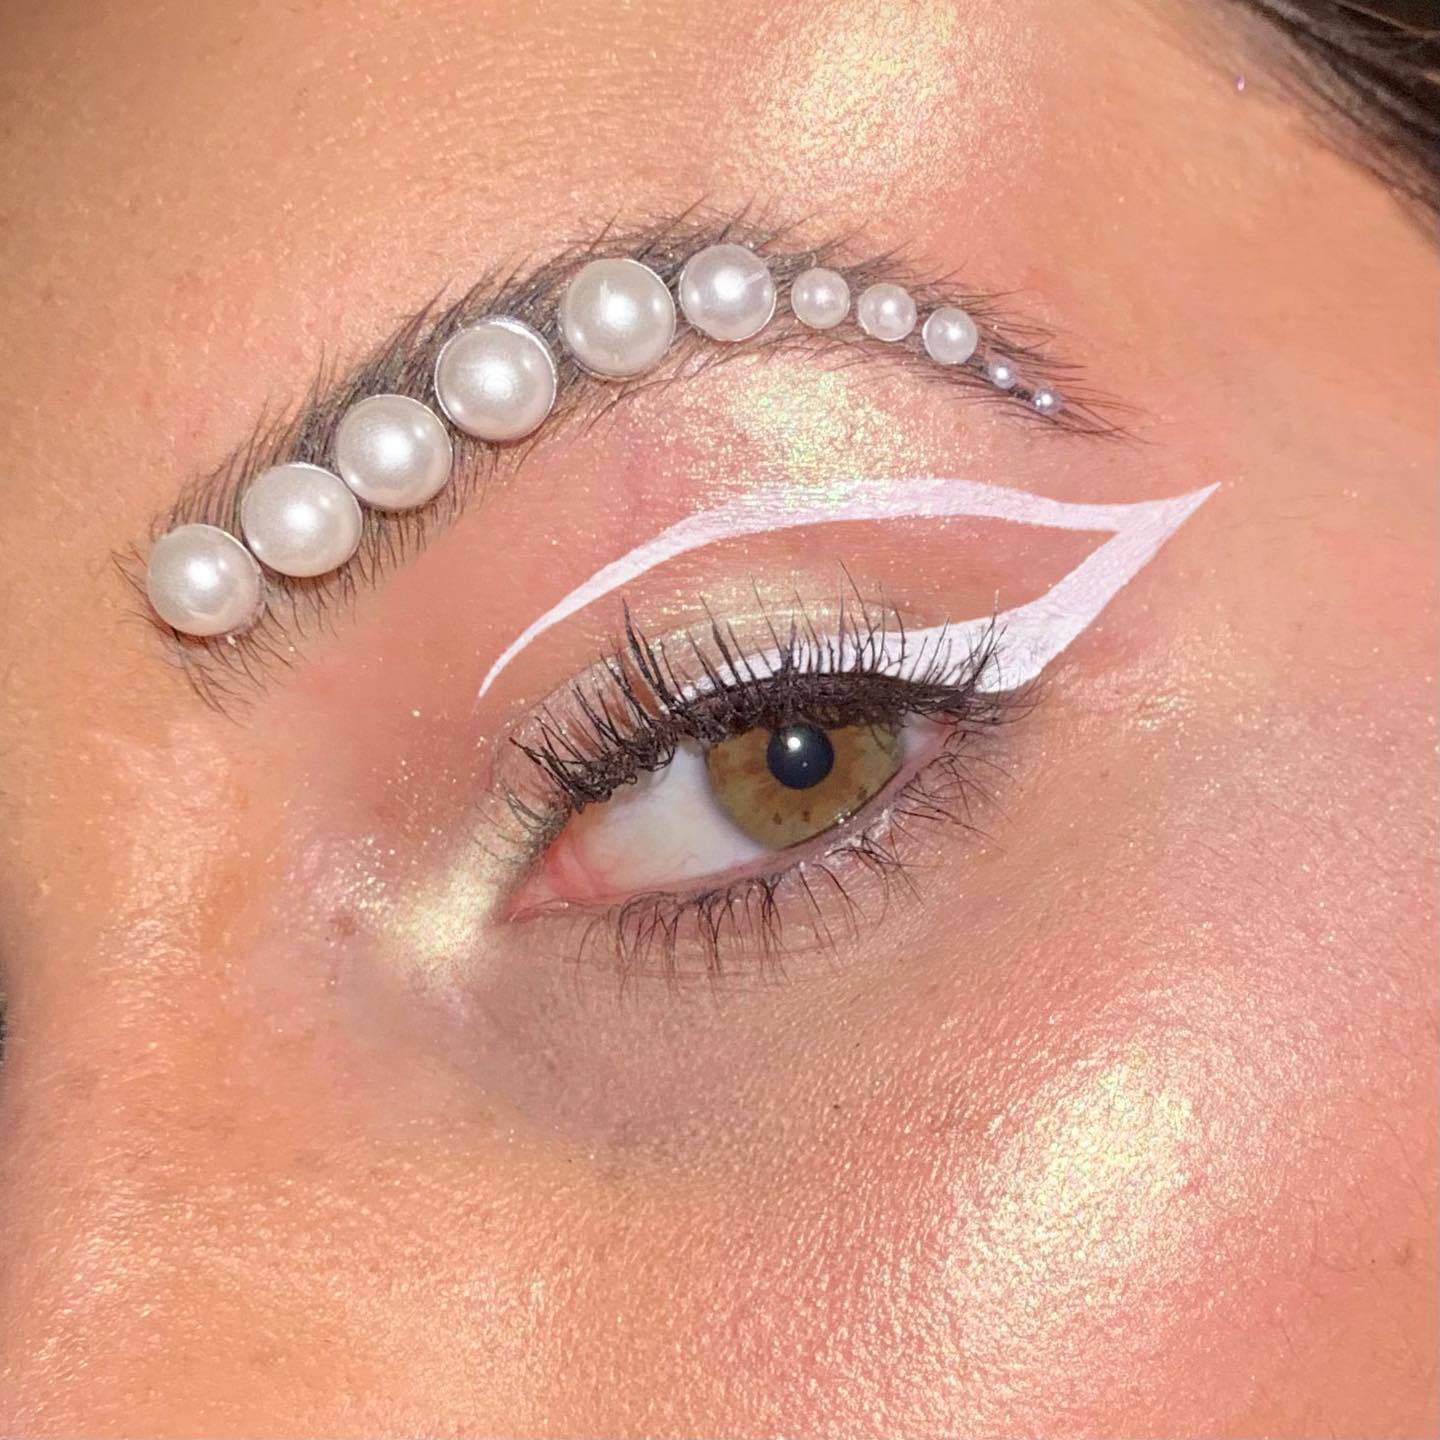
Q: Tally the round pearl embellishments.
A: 11